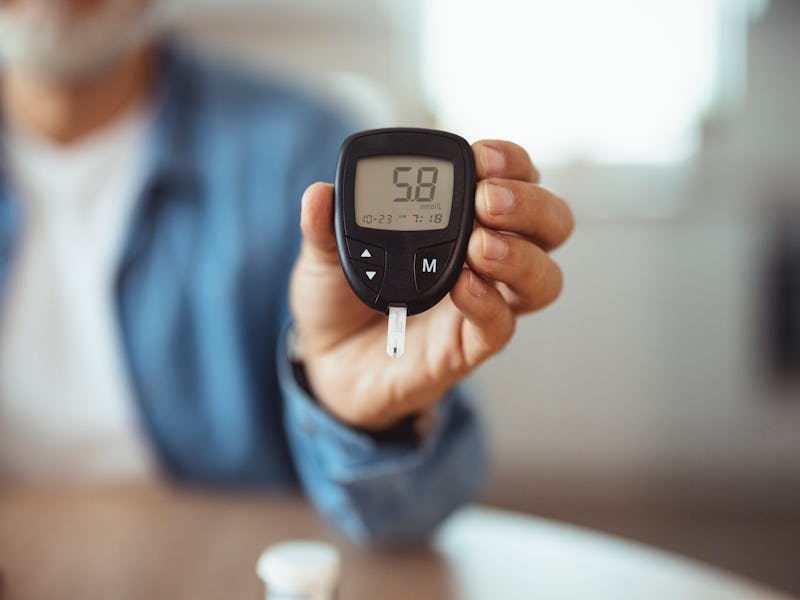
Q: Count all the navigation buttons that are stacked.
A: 2